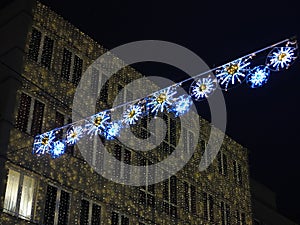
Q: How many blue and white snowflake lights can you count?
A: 12